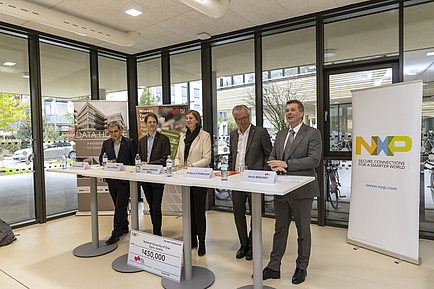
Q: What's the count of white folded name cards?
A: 5